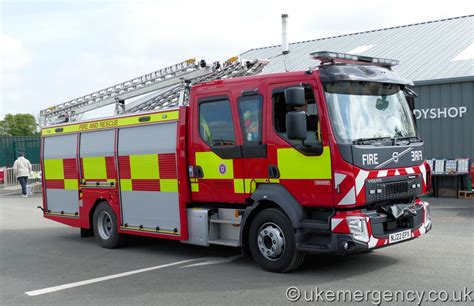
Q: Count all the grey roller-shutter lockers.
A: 3